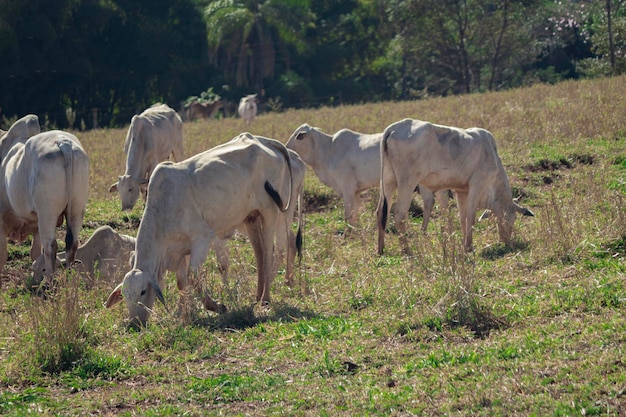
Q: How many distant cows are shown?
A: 2